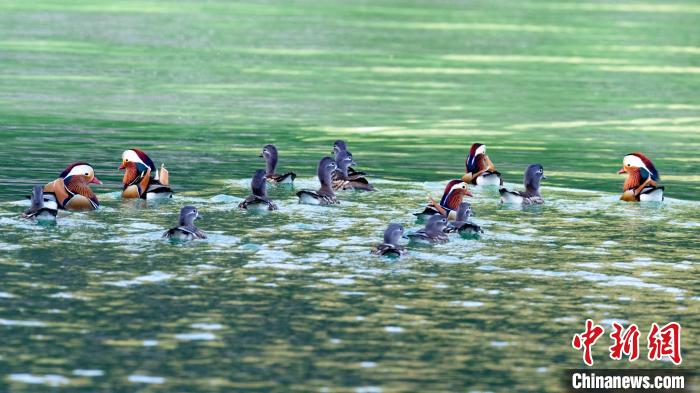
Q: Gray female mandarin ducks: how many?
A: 11